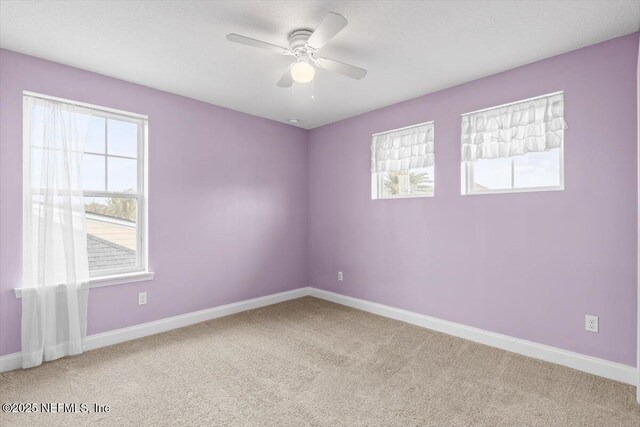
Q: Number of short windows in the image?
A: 2